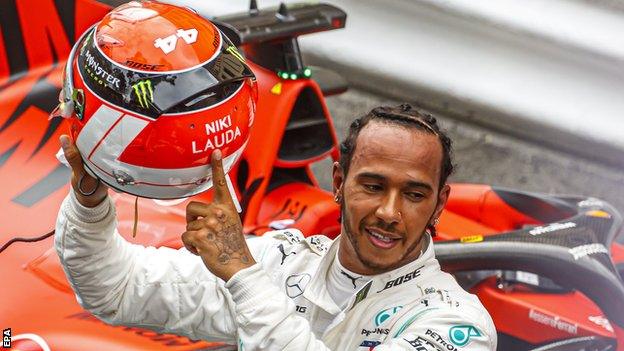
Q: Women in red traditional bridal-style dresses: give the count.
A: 0